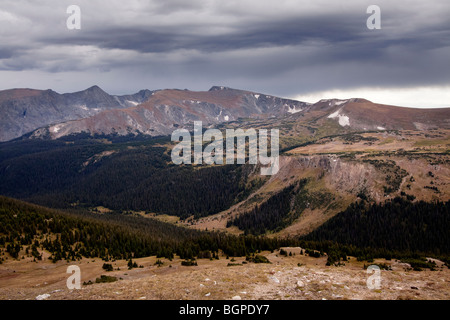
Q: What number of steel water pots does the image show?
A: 0